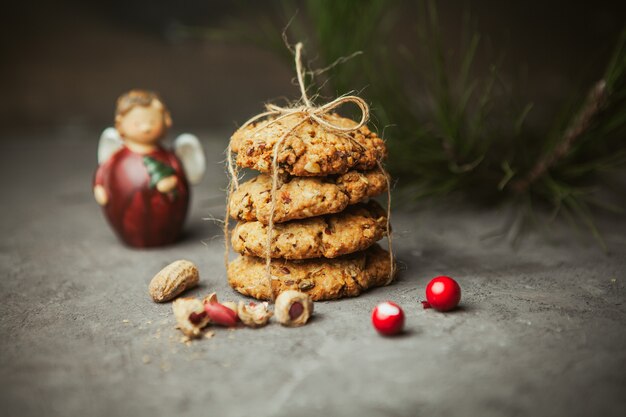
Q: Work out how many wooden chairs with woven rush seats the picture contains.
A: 0